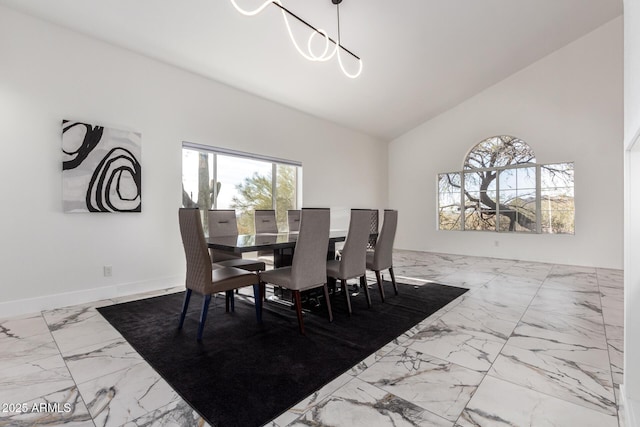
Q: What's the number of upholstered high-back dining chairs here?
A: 8